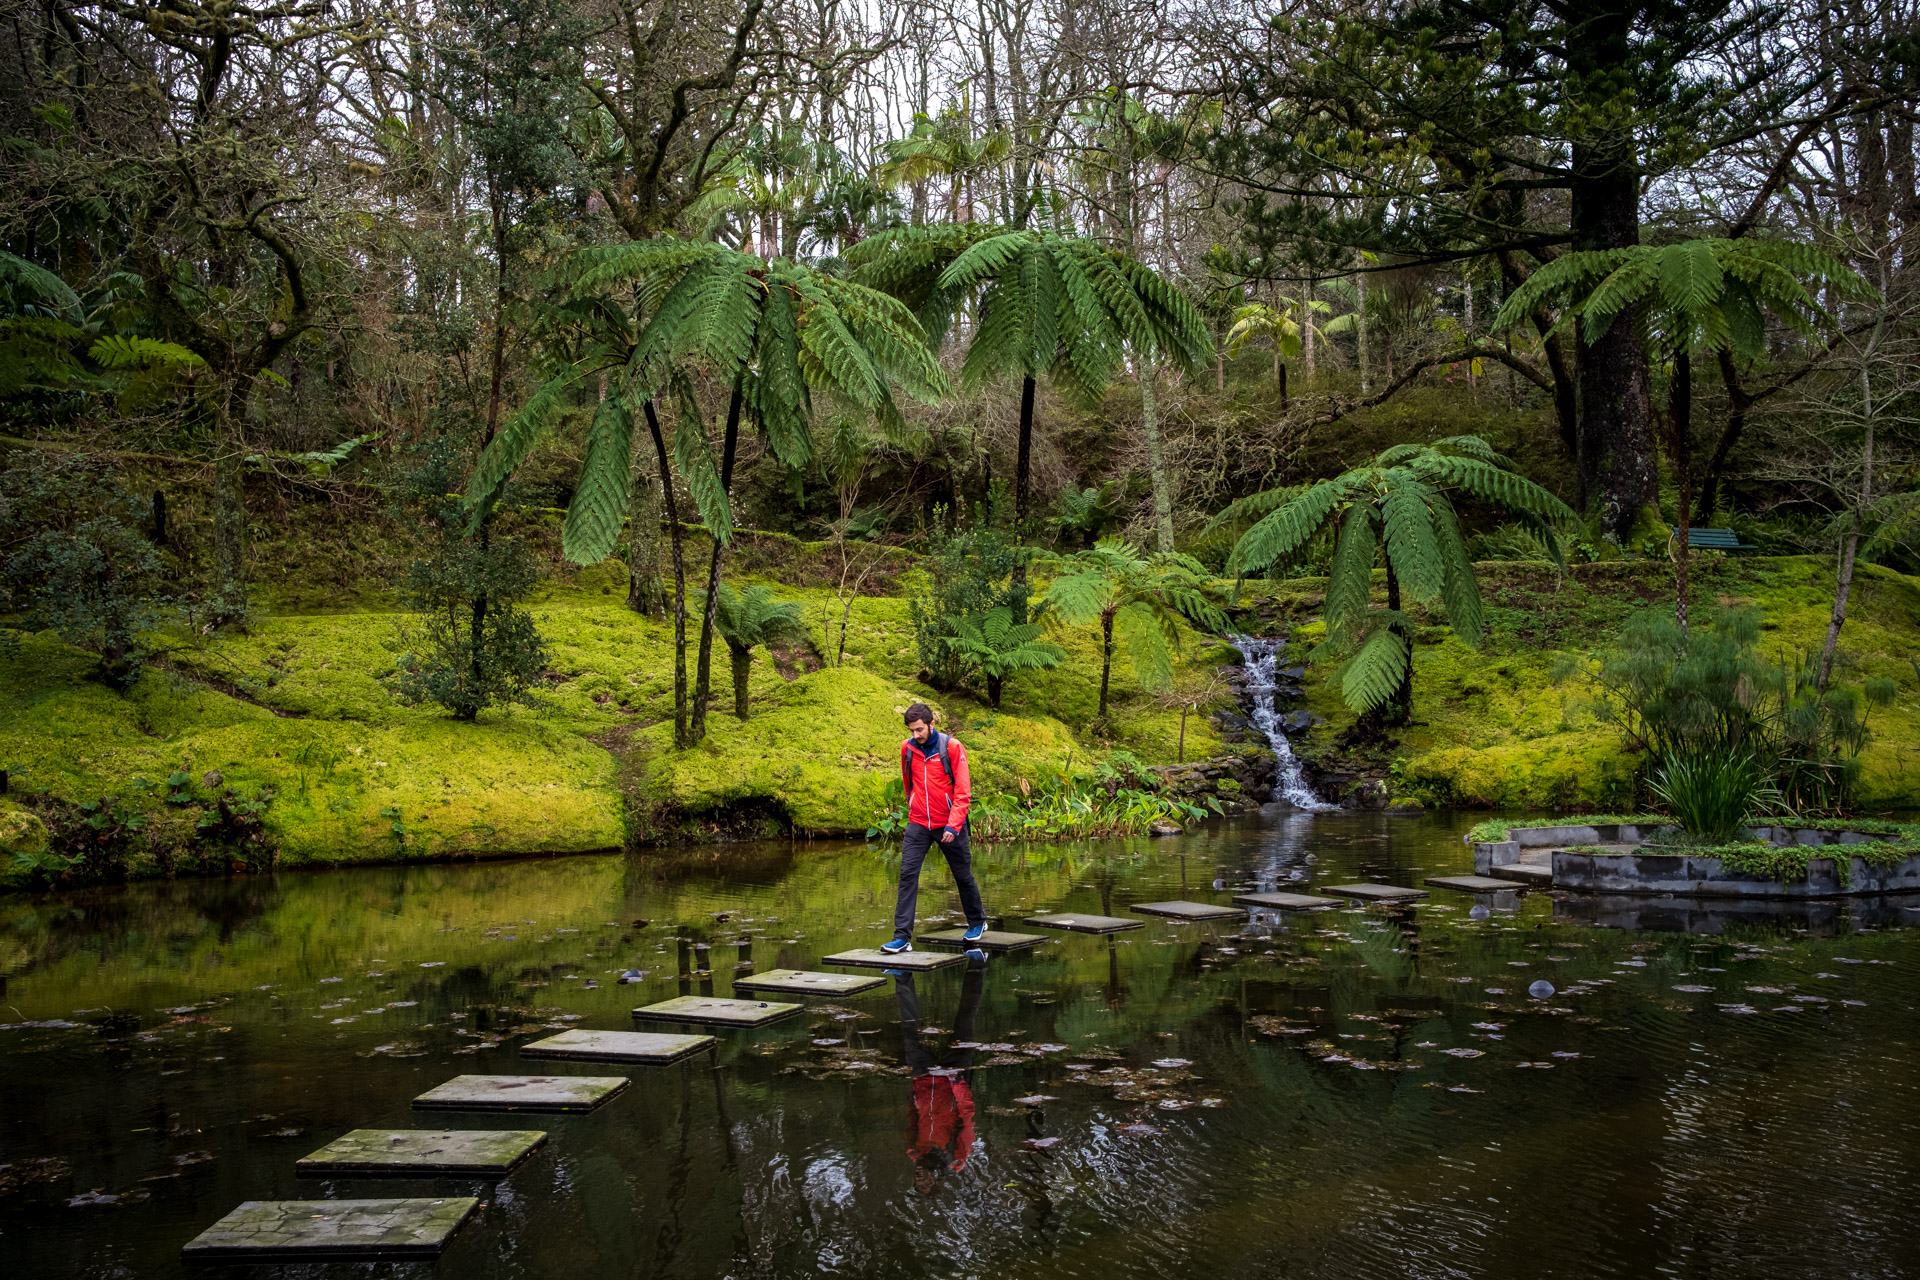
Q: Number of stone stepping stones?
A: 13